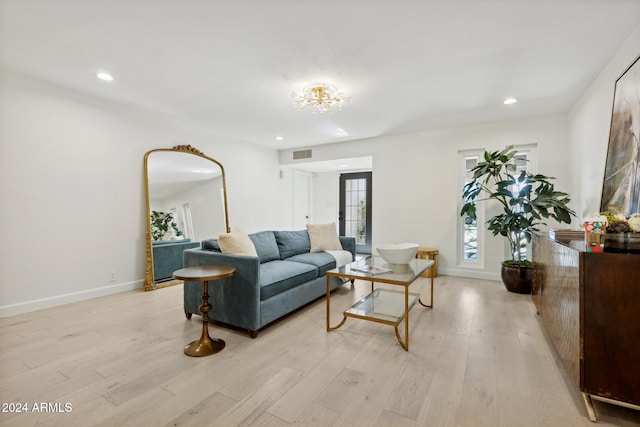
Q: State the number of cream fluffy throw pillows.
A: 2